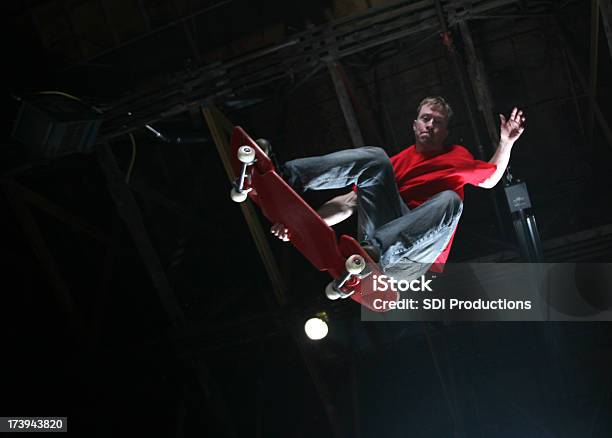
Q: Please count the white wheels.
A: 4